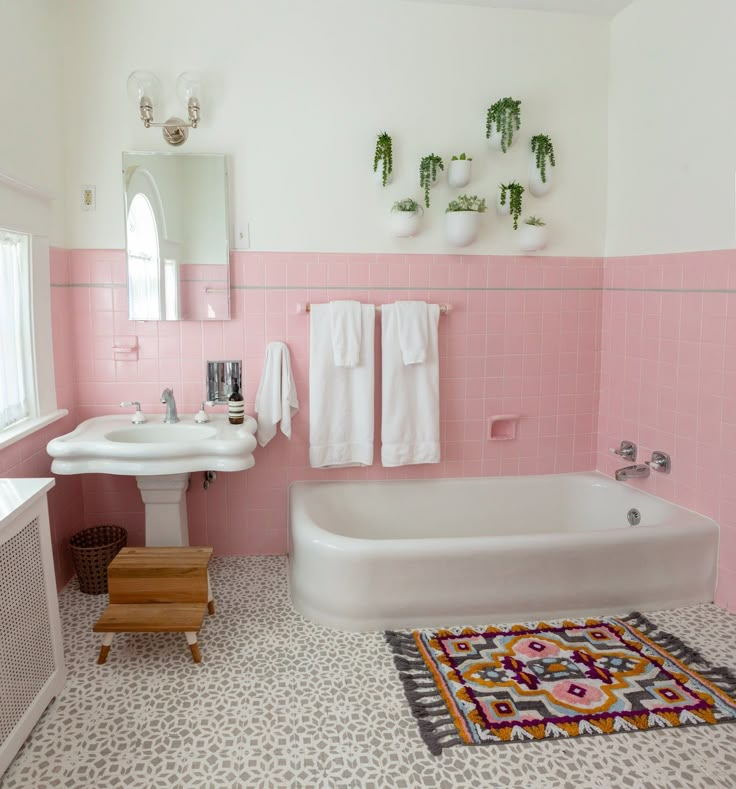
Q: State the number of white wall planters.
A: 9